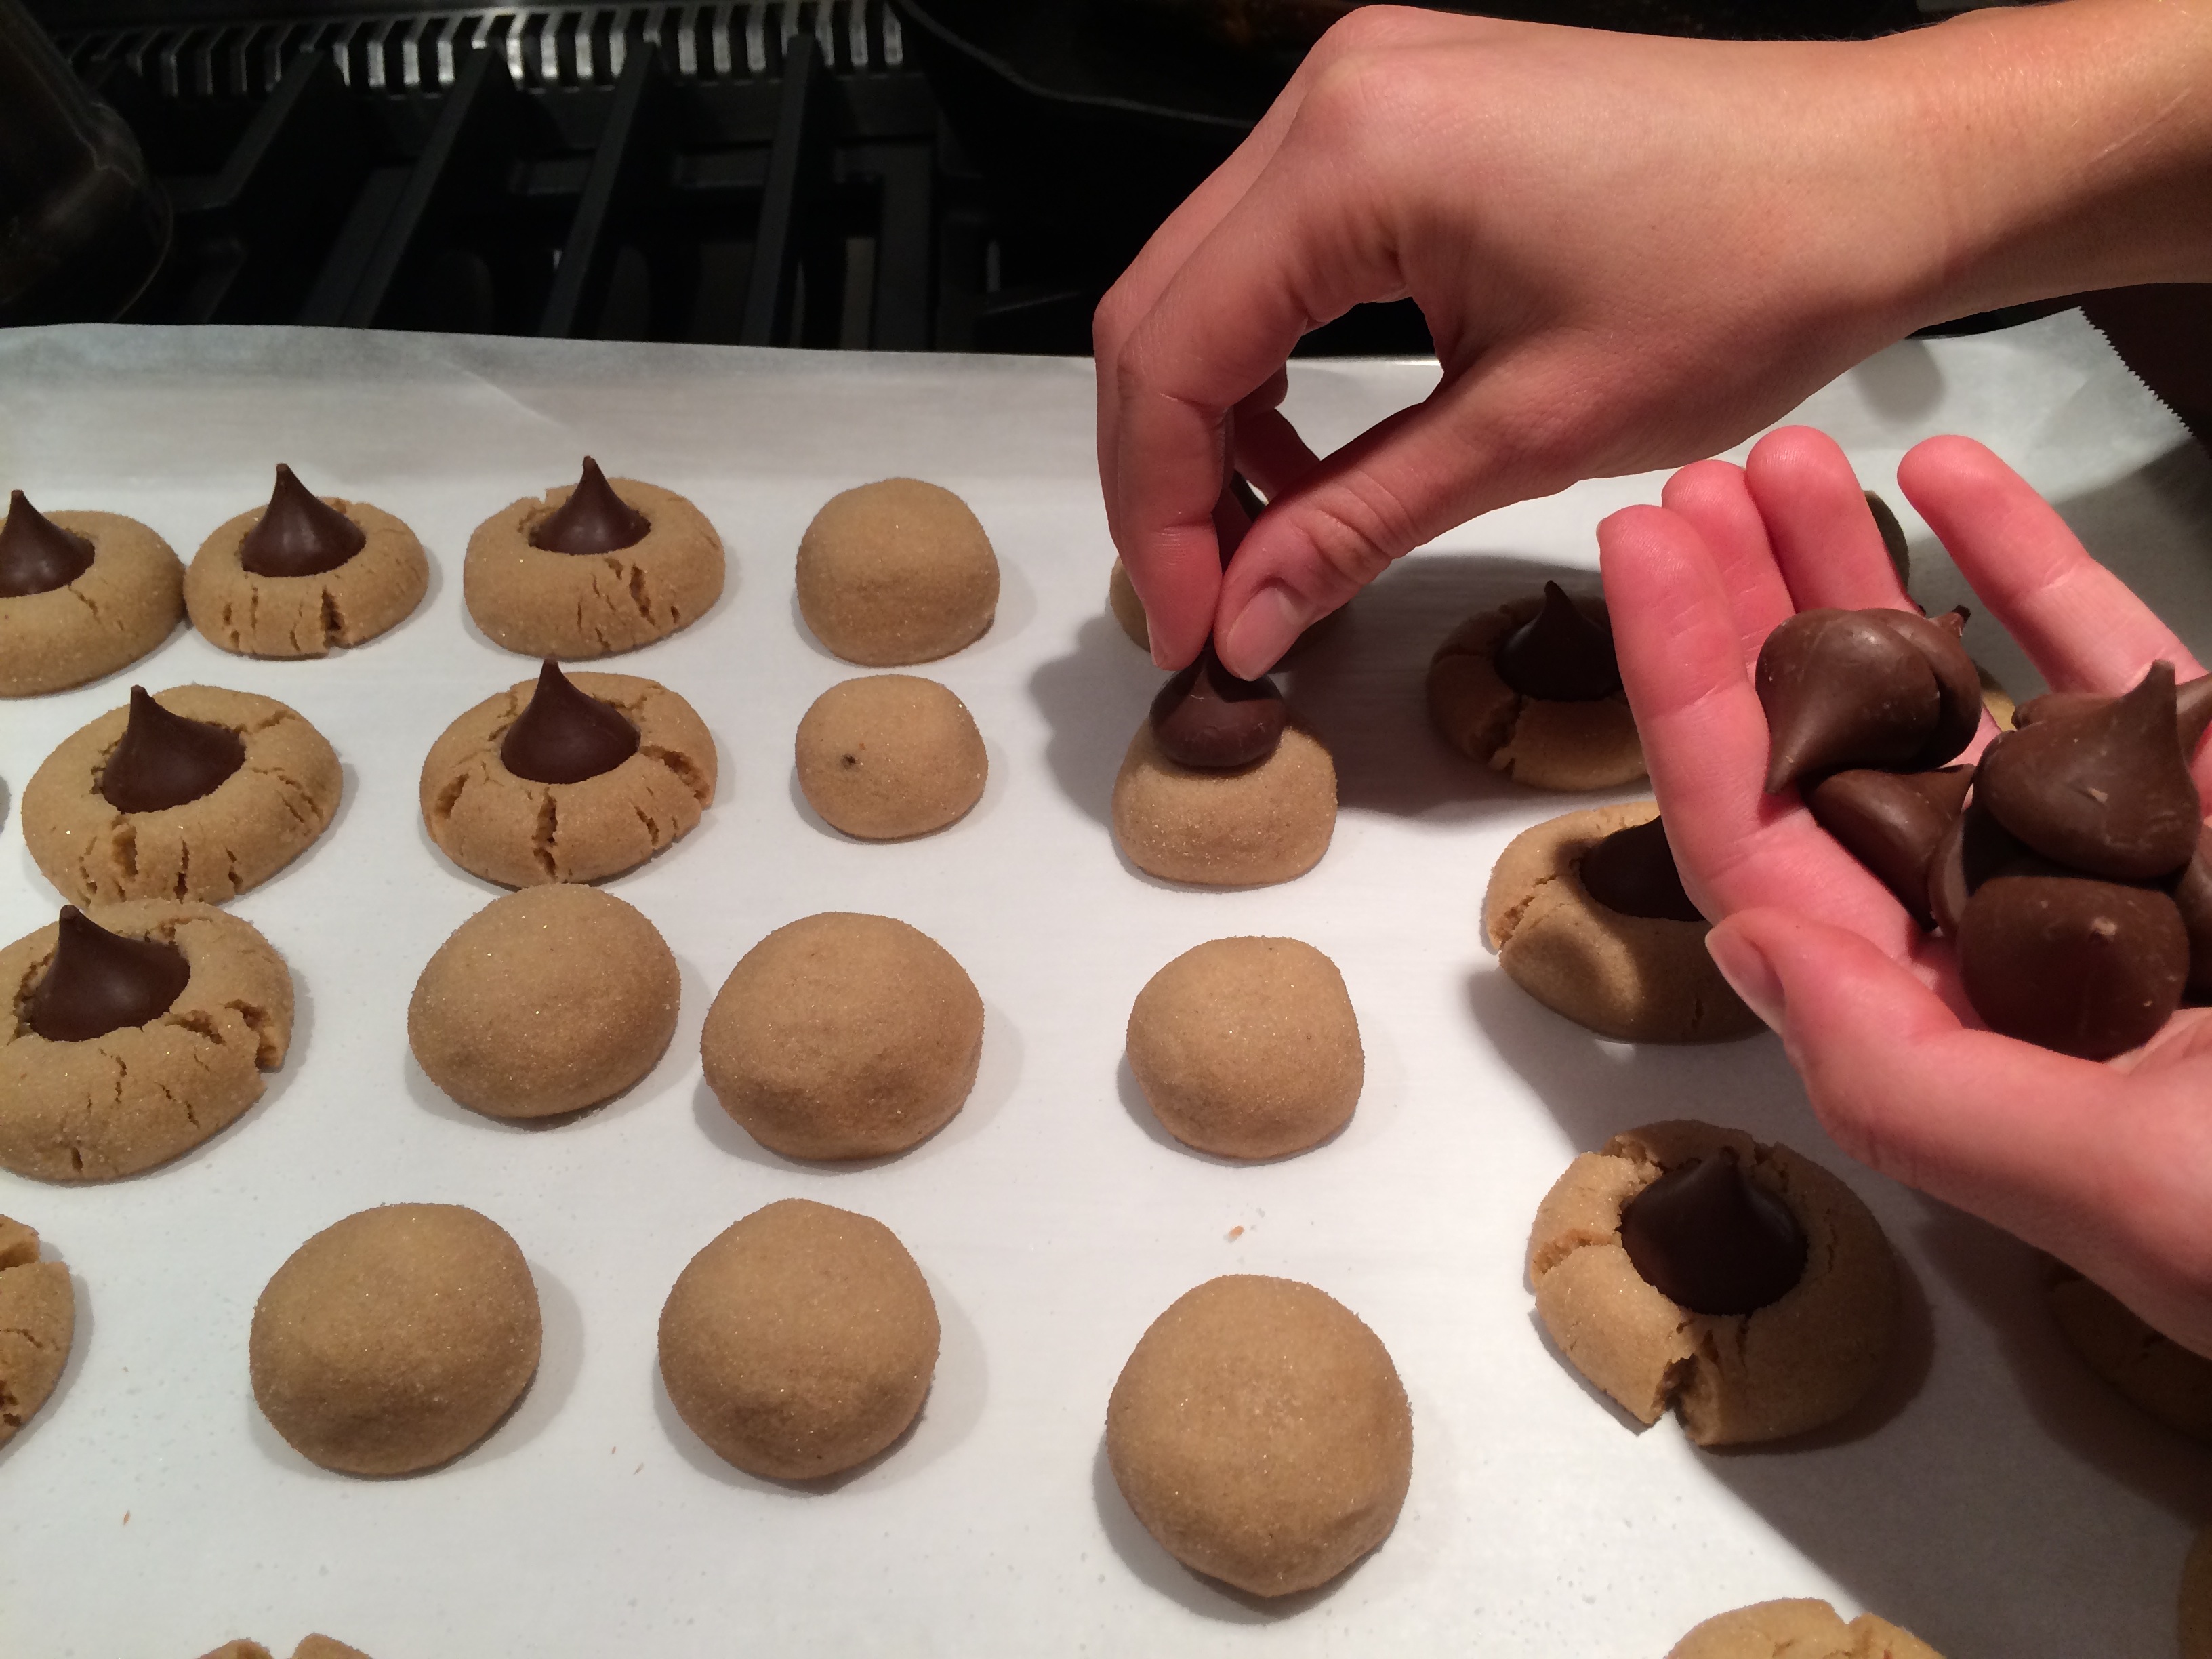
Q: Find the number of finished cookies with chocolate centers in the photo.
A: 9